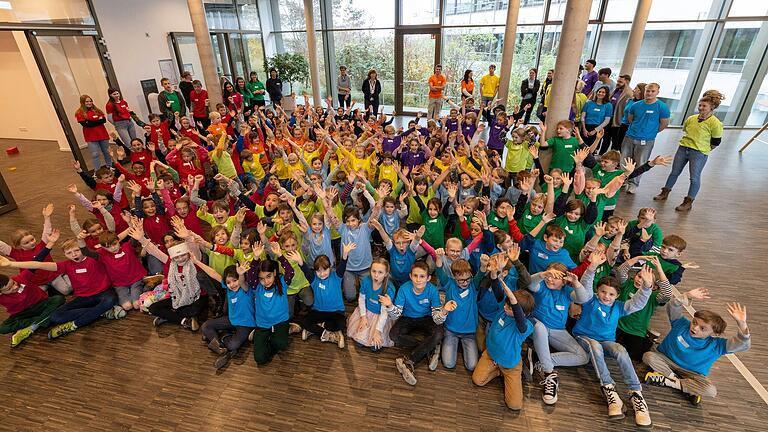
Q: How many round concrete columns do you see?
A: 5